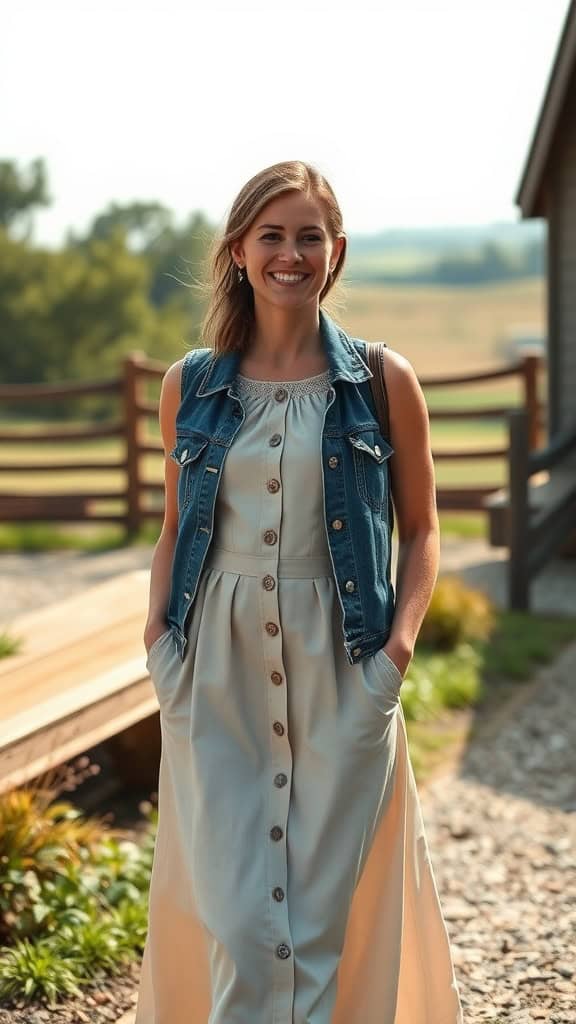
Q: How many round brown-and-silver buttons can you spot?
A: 12